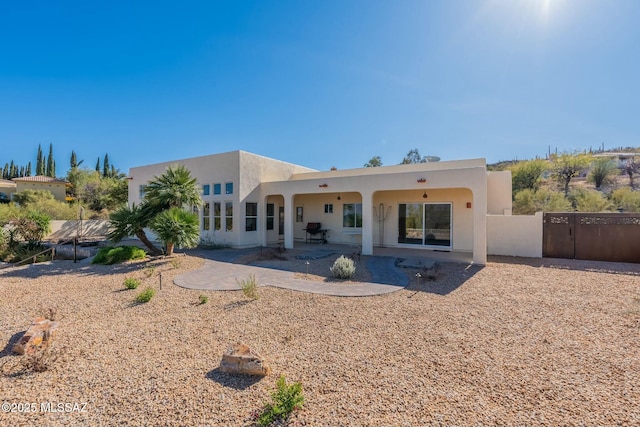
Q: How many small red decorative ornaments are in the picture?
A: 2